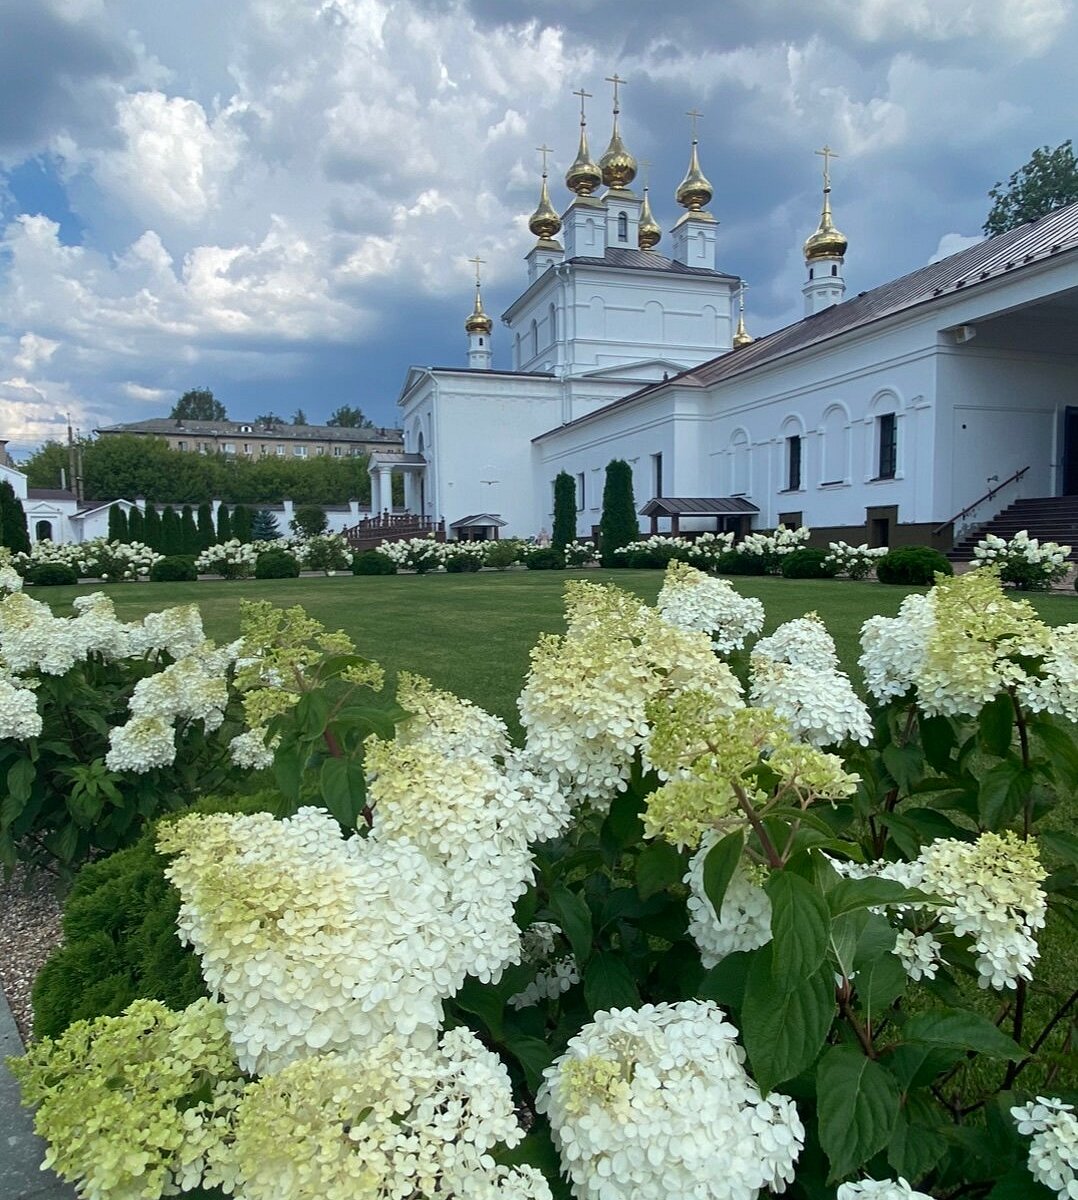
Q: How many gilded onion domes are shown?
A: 8